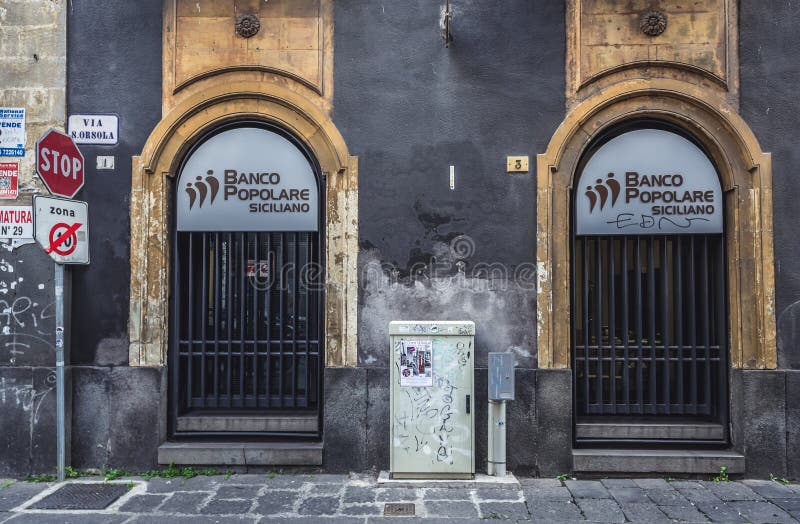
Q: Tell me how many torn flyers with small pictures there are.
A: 1